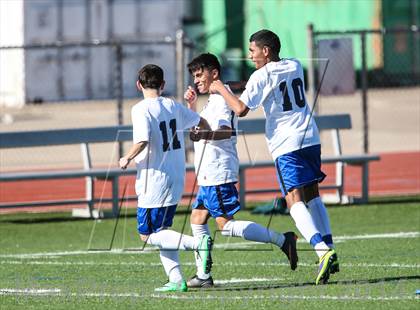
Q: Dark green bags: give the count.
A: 1